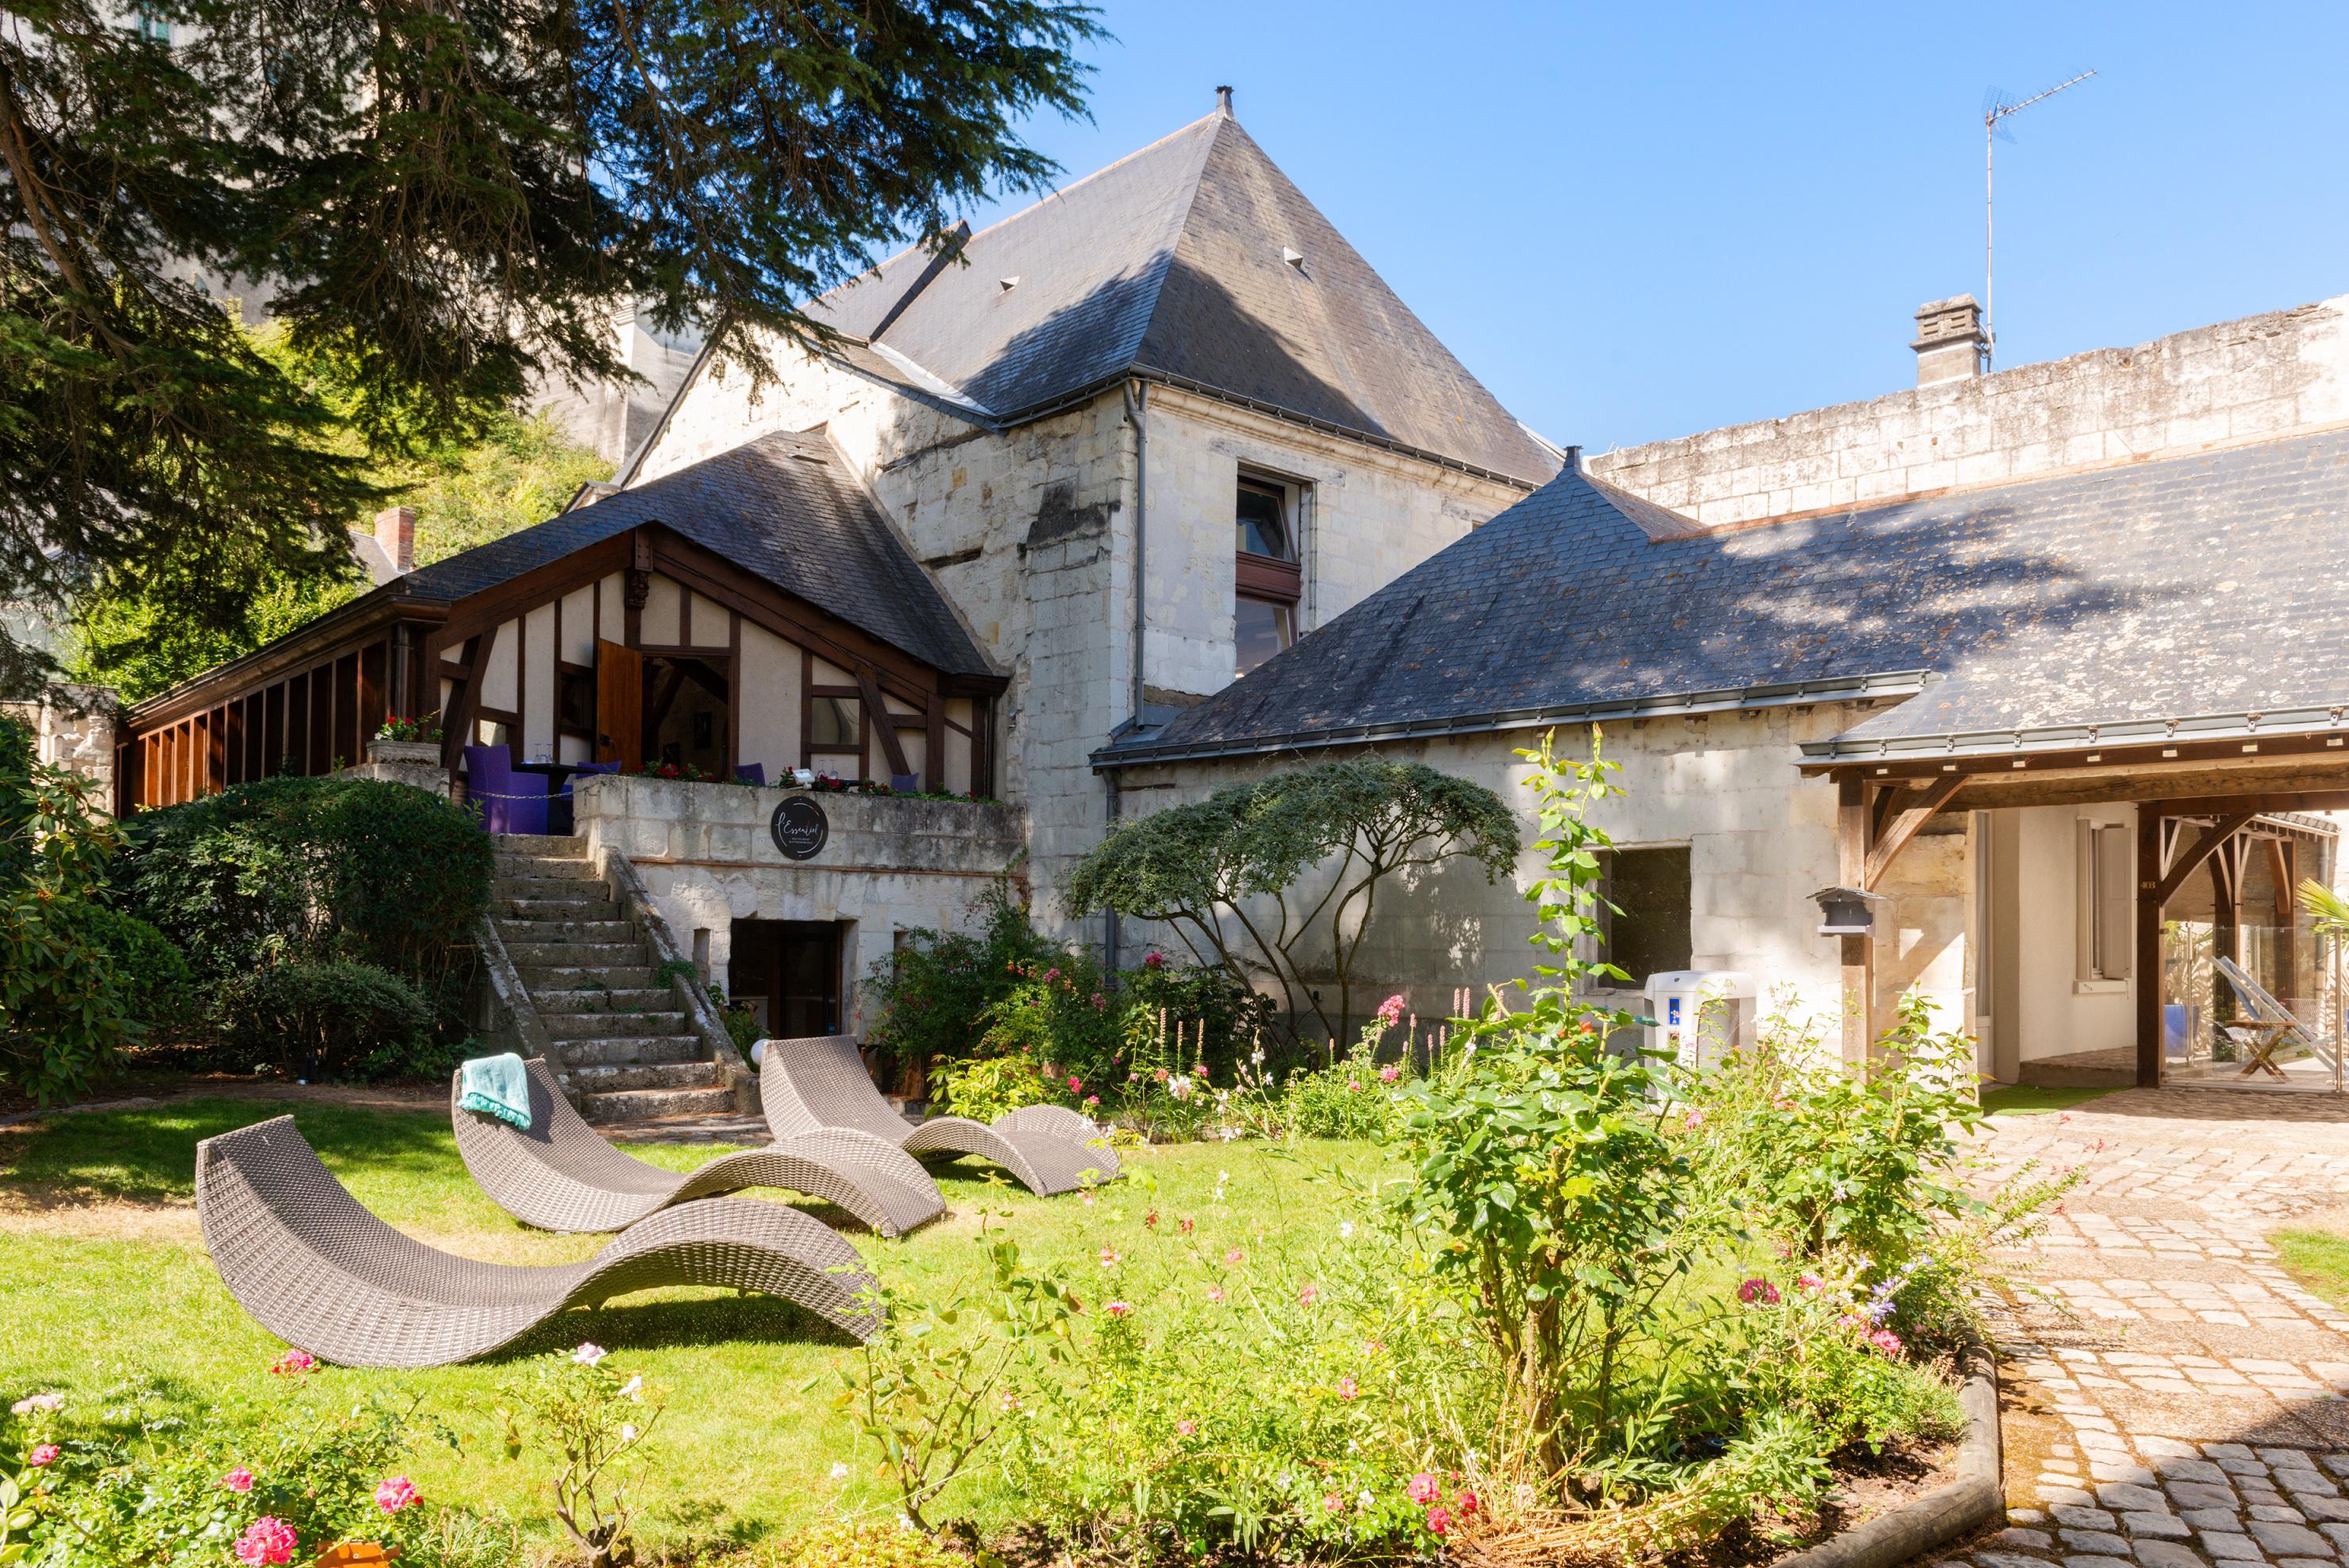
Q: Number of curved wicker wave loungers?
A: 3